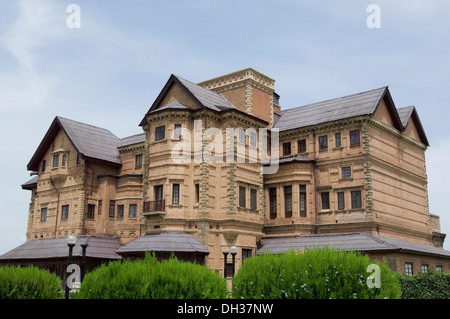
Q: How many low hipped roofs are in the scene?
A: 3